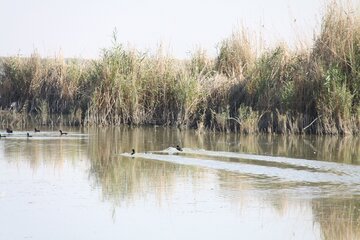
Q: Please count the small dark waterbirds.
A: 7